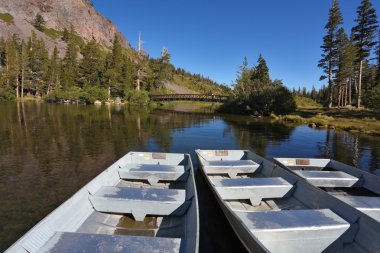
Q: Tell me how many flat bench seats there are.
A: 8